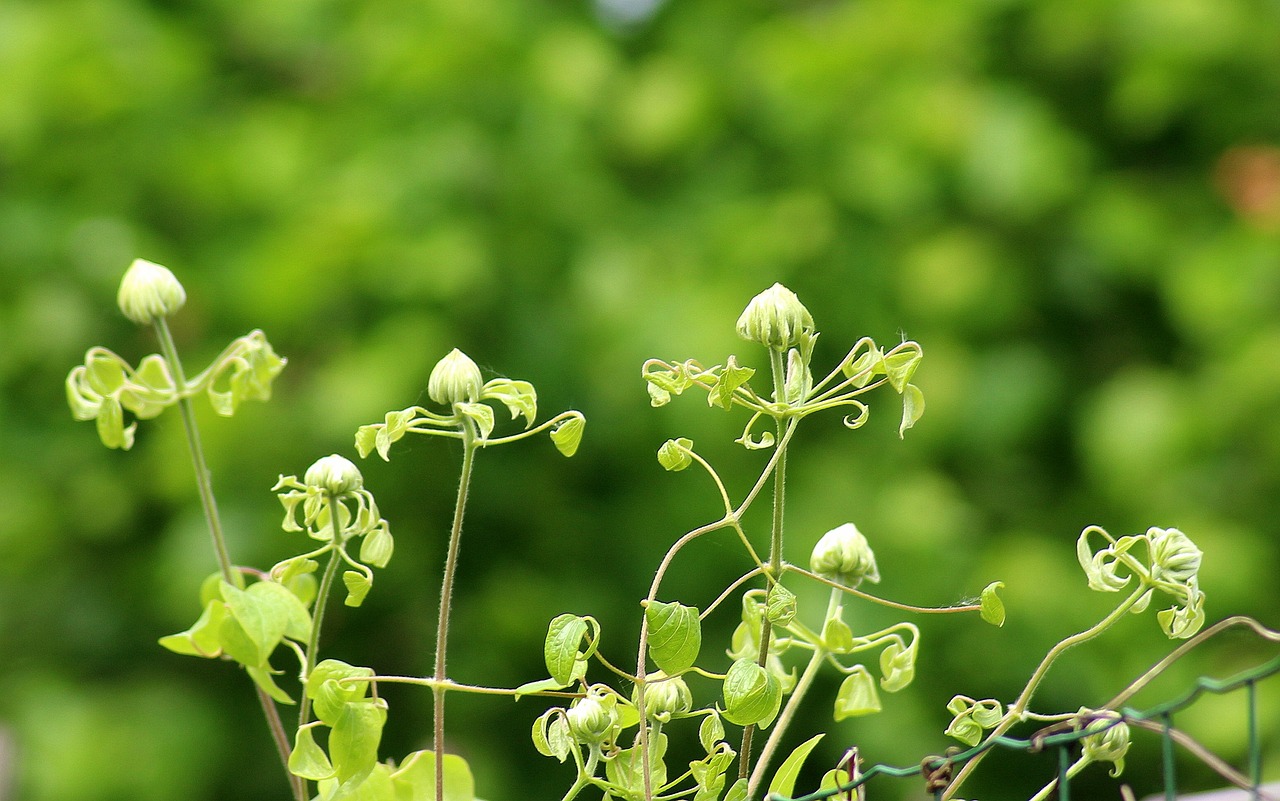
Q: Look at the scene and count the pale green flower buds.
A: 9